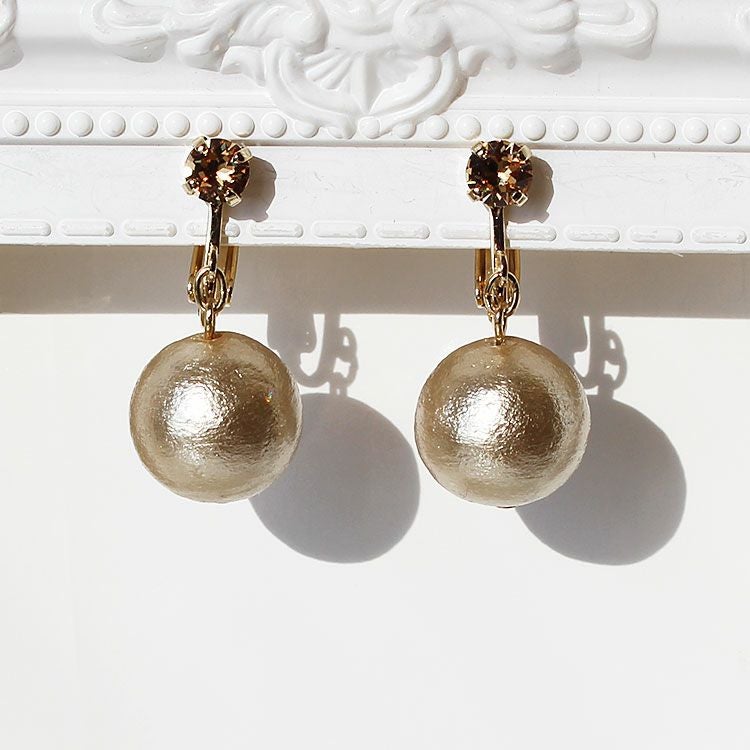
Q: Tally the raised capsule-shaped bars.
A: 12